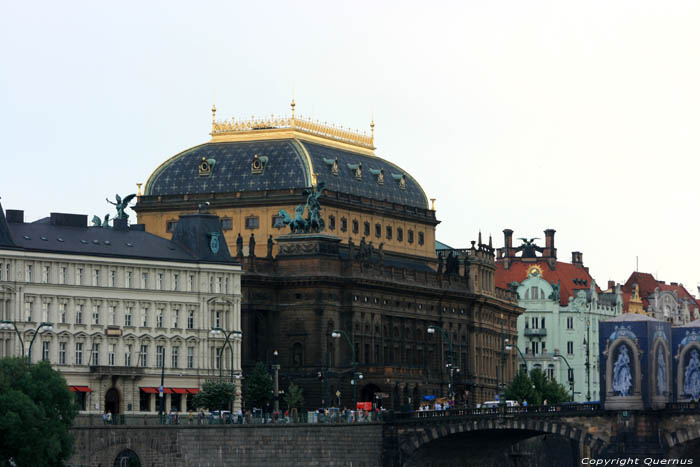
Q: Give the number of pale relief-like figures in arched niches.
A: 3